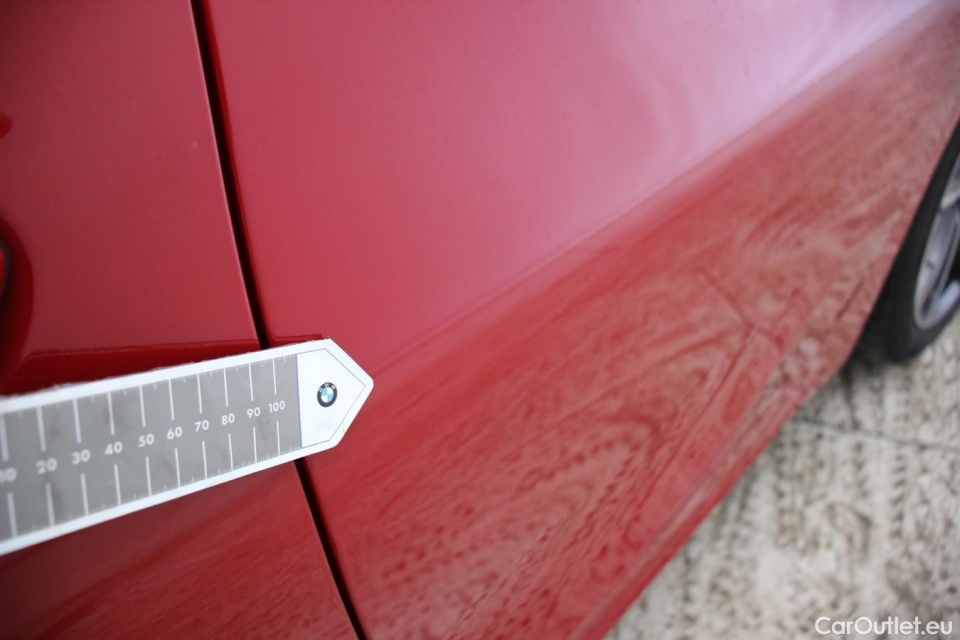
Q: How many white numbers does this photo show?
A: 10